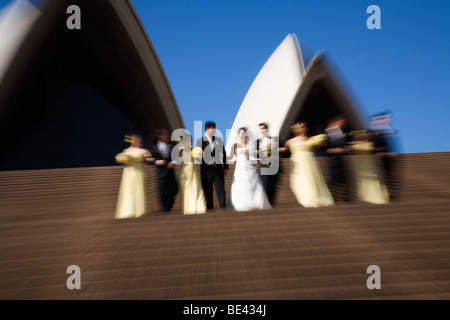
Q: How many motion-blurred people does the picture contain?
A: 10